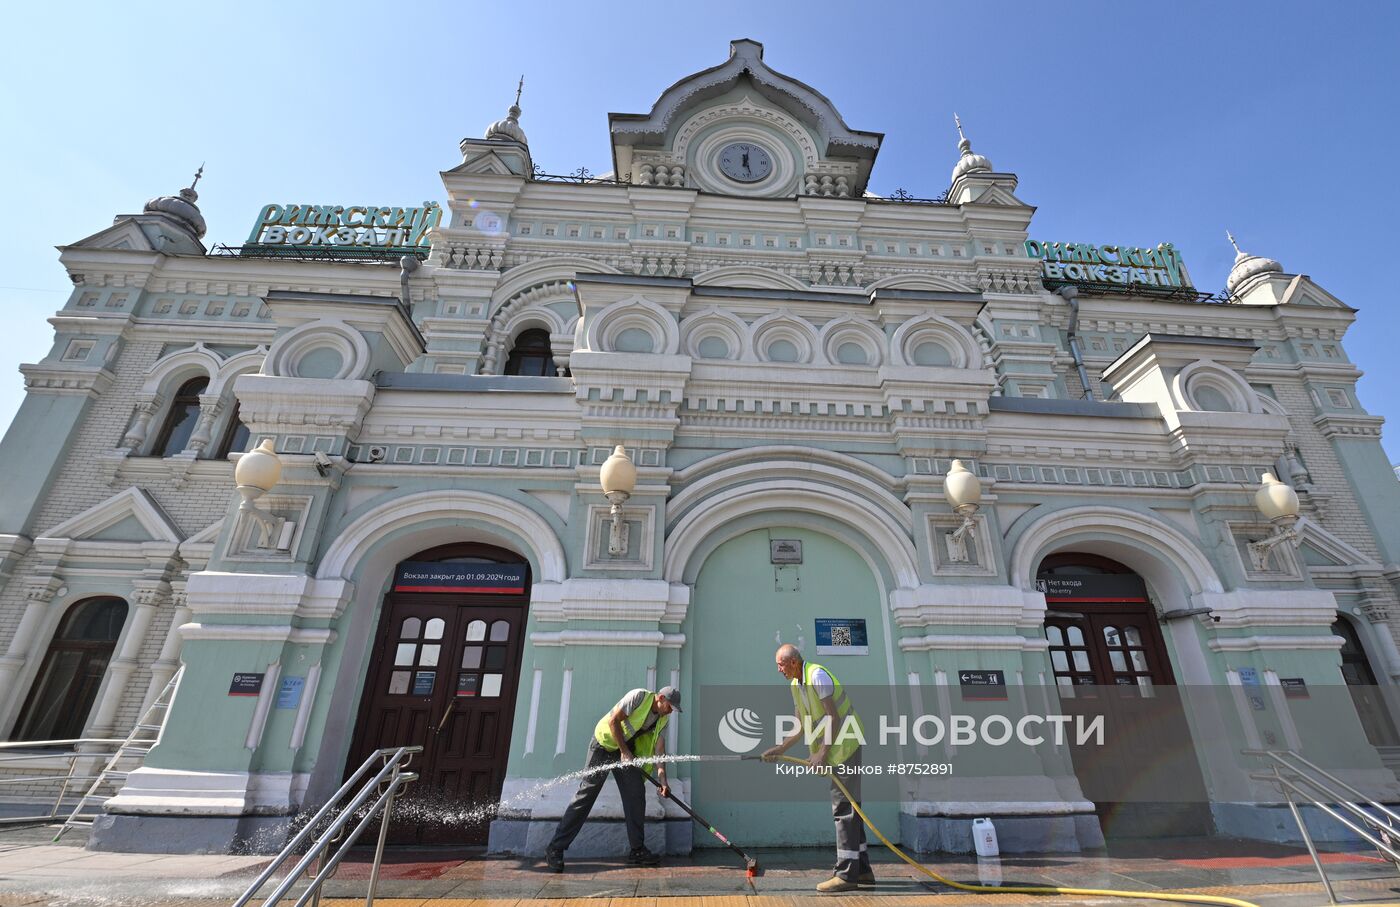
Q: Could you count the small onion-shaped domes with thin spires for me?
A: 4